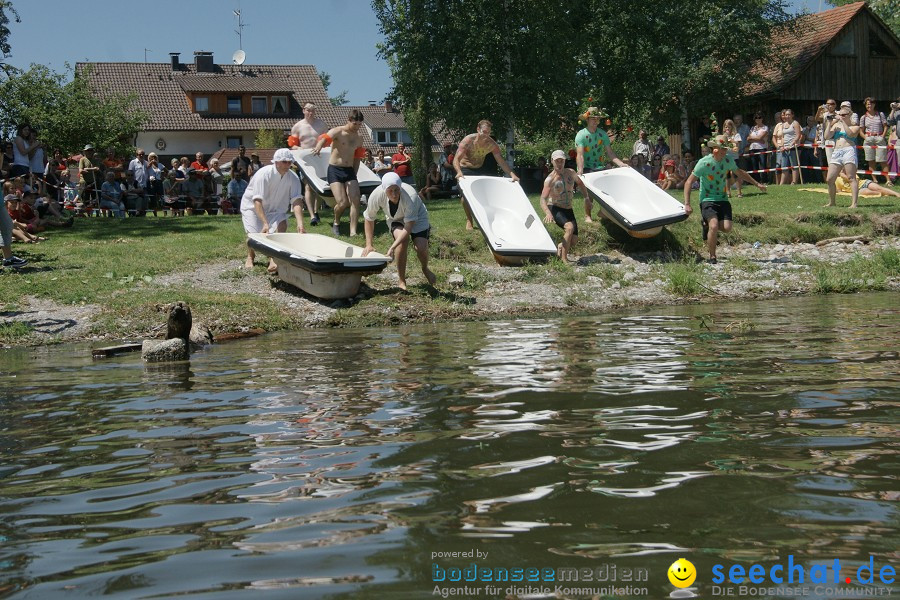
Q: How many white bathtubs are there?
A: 4